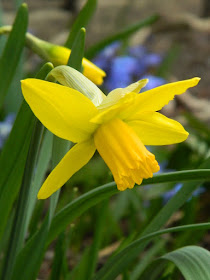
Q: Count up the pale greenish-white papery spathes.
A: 1